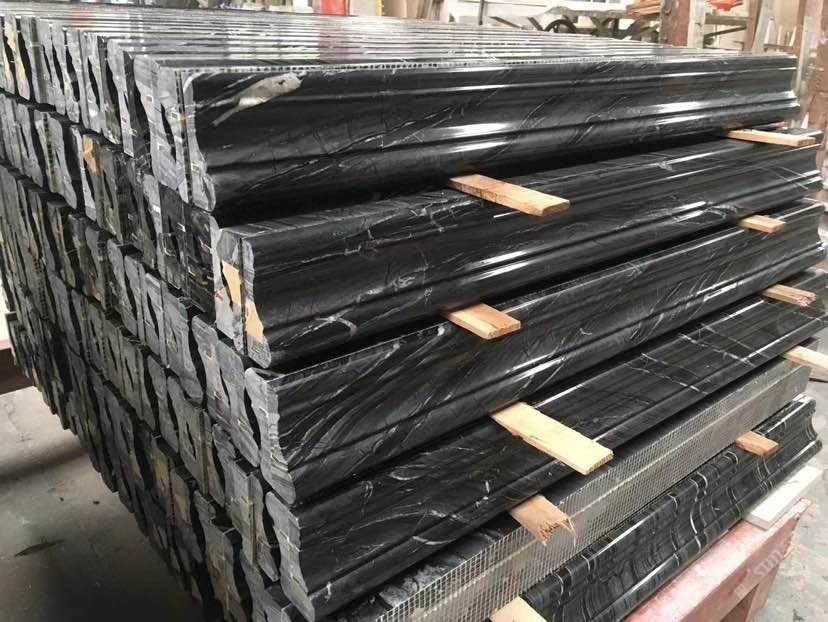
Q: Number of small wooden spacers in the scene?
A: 10